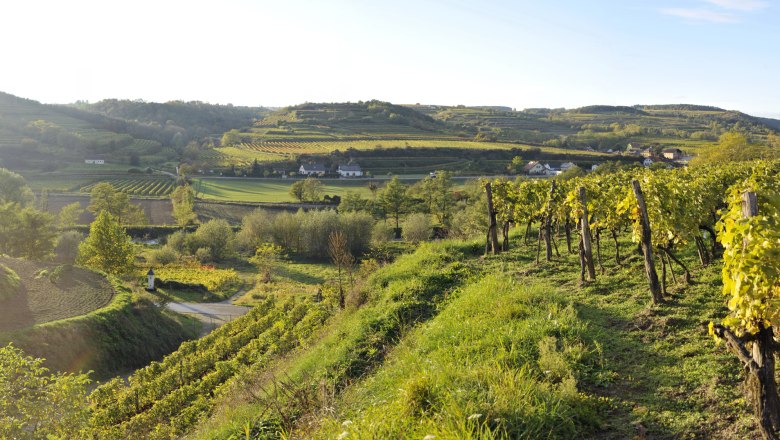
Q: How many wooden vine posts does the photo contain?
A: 5